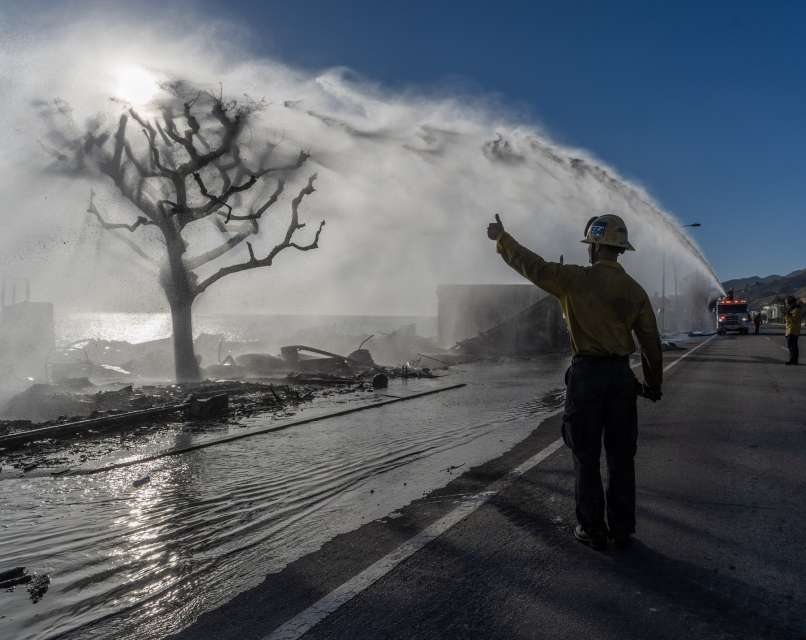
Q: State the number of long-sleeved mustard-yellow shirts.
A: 2